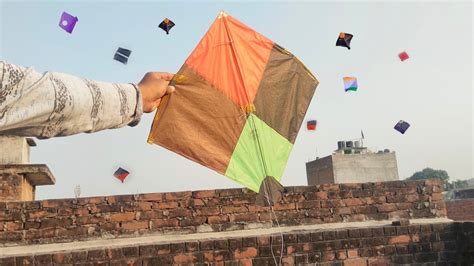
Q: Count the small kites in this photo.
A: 9